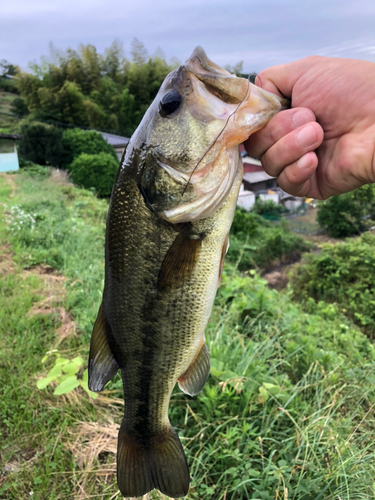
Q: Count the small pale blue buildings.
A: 1